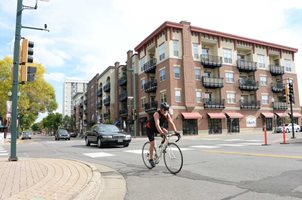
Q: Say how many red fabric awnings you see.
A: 6